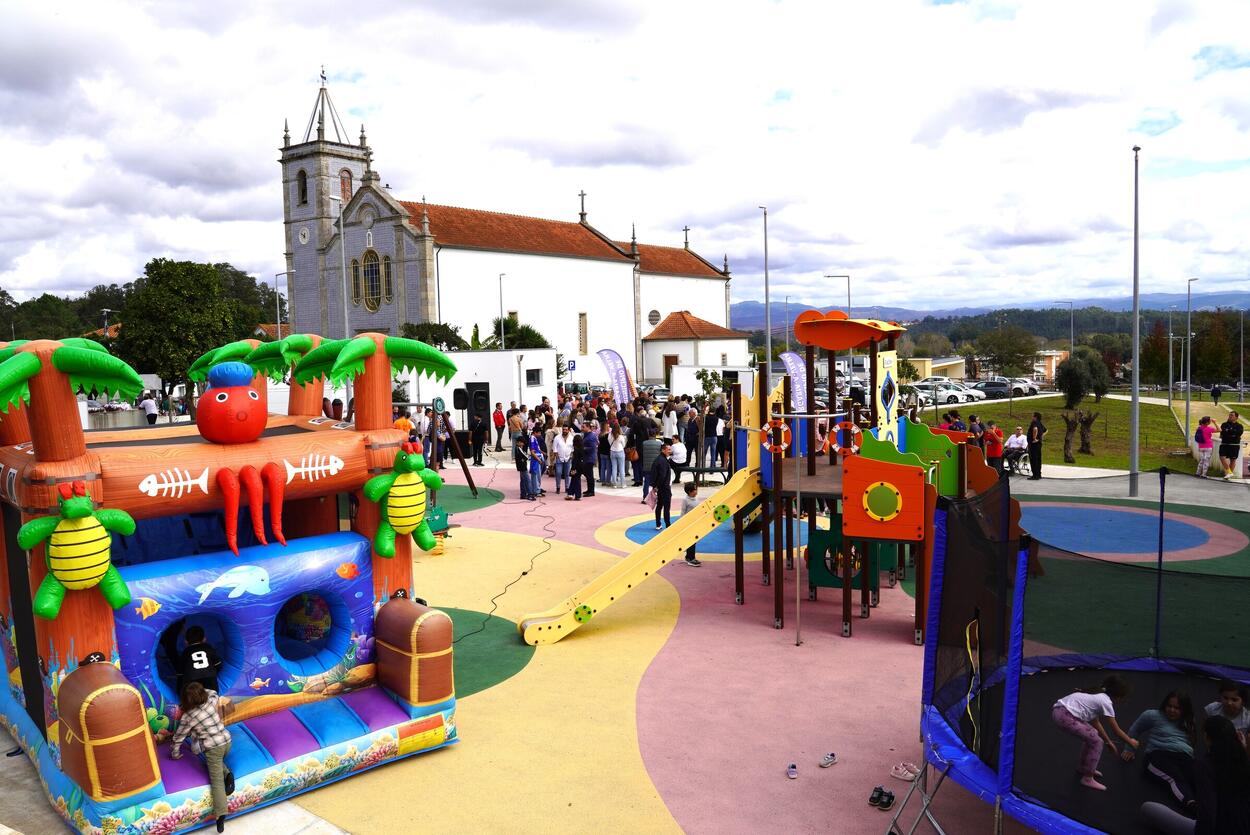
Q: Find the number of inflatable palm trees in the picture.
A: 5